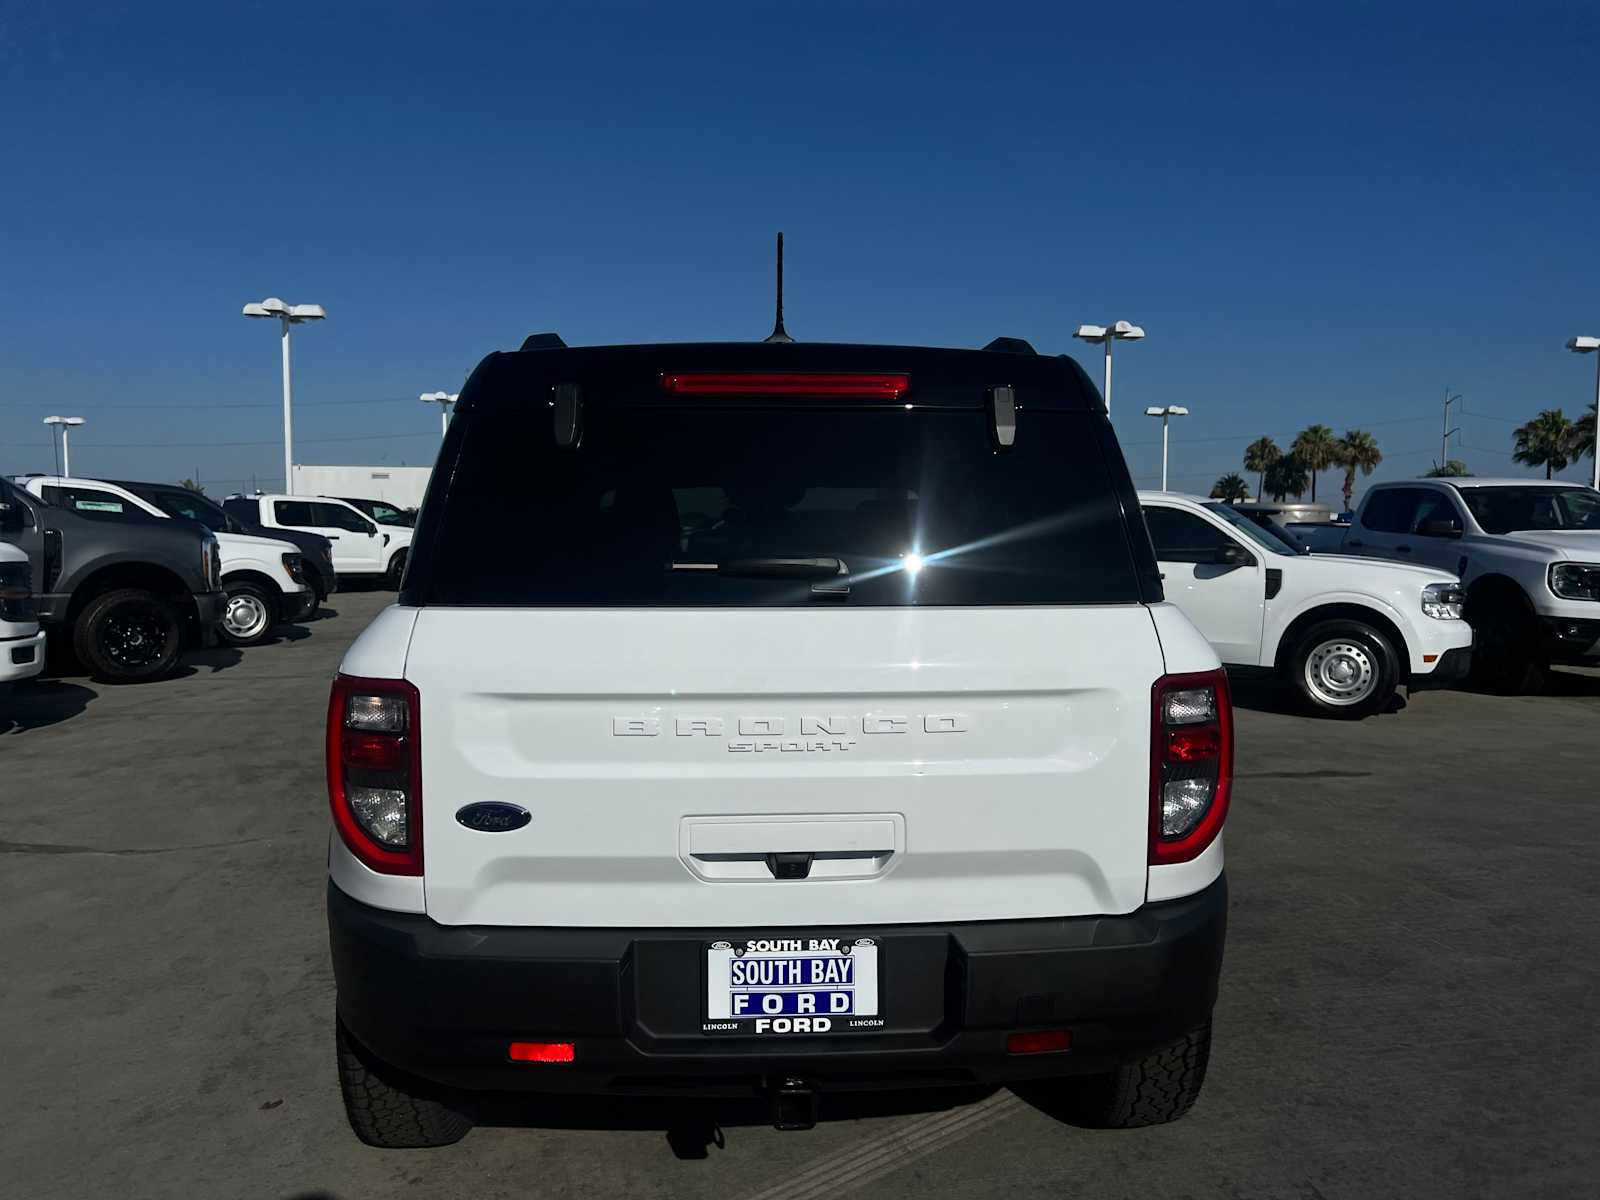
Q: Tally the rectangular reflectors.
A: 2